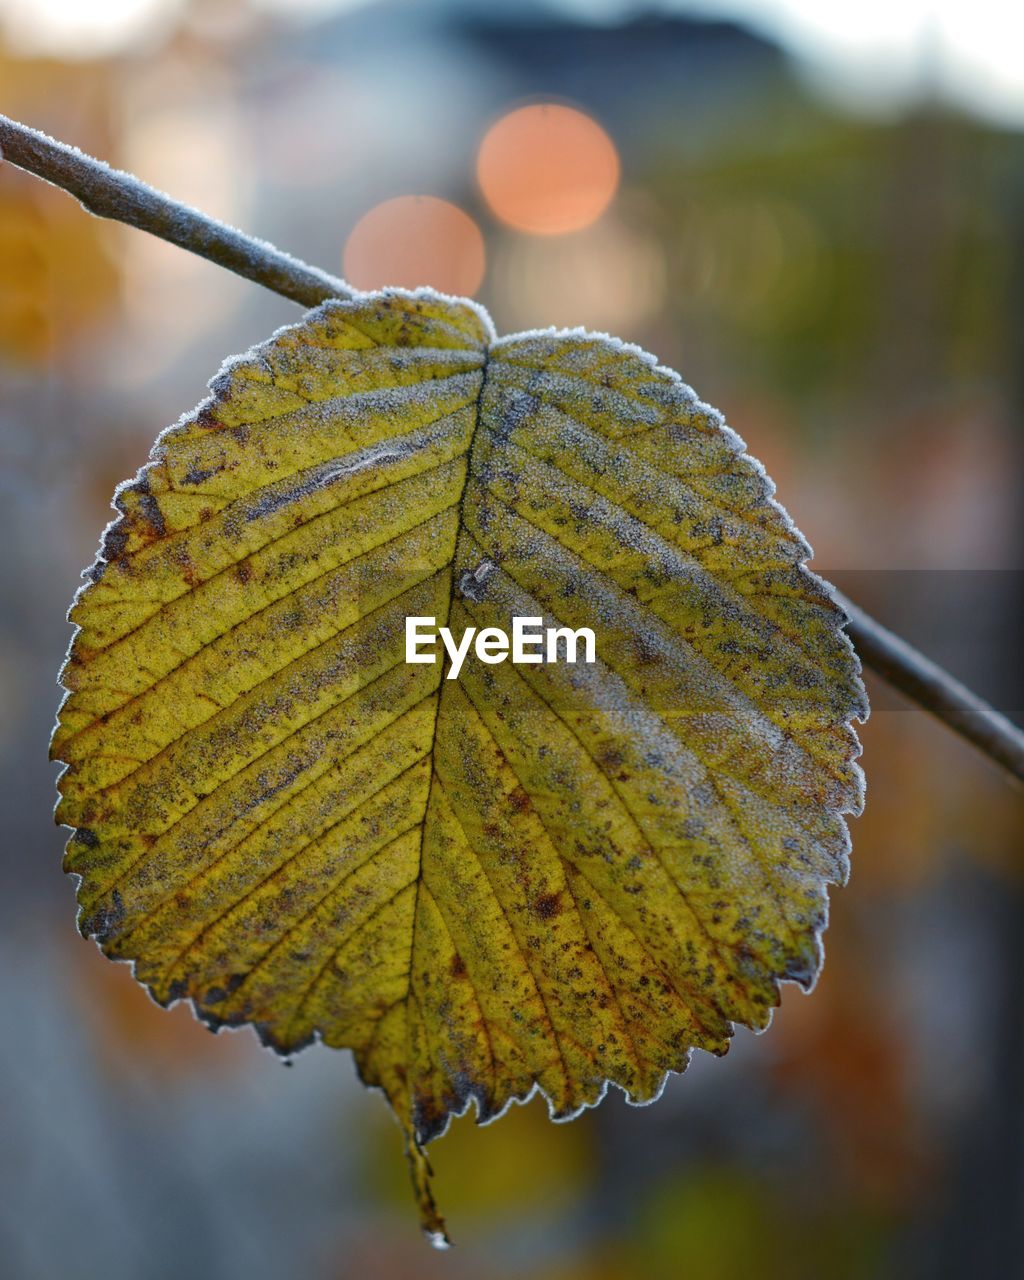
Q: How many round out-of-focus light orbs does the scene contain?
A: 2